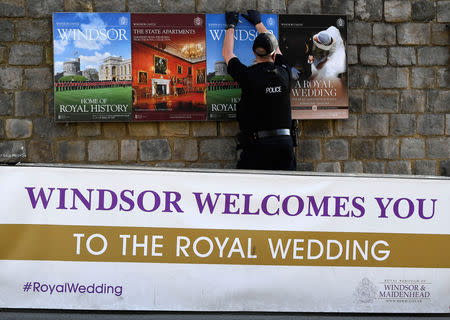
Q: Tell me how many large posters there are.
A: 4